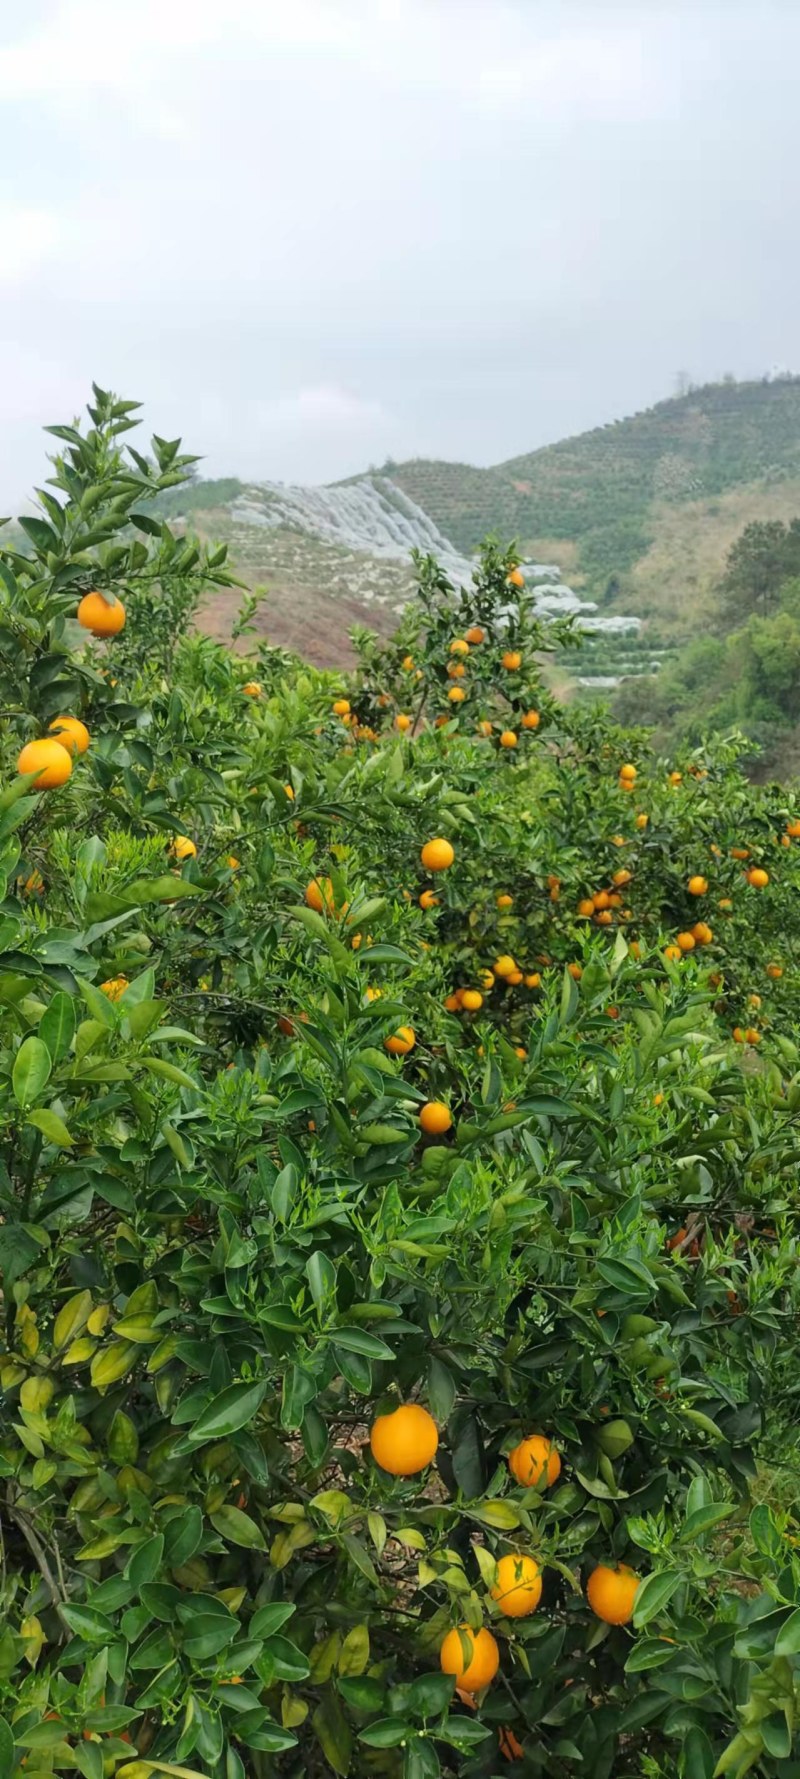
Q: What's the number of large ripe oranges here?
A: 8